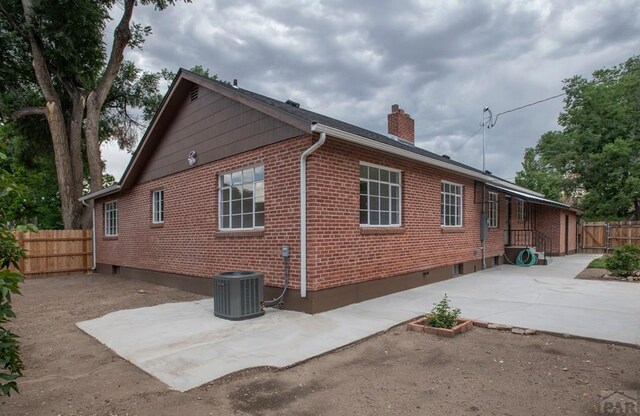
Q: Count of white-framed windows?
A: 7